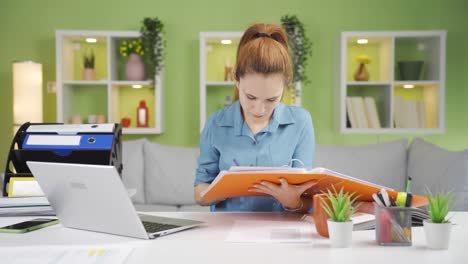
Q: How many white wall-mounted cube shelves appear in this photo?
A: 3